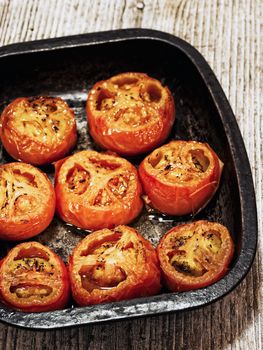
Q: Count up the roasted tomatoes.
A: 8